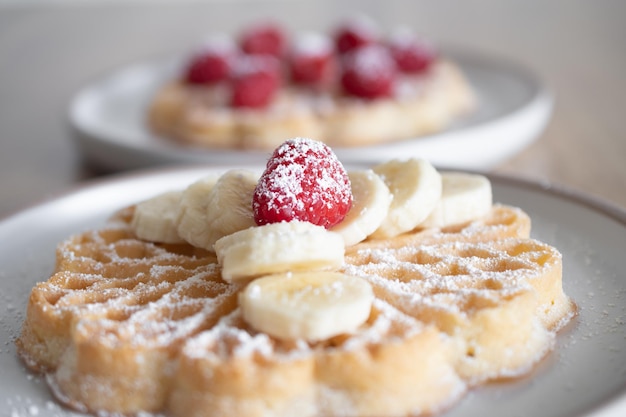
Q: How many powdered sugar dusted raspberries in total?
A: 8